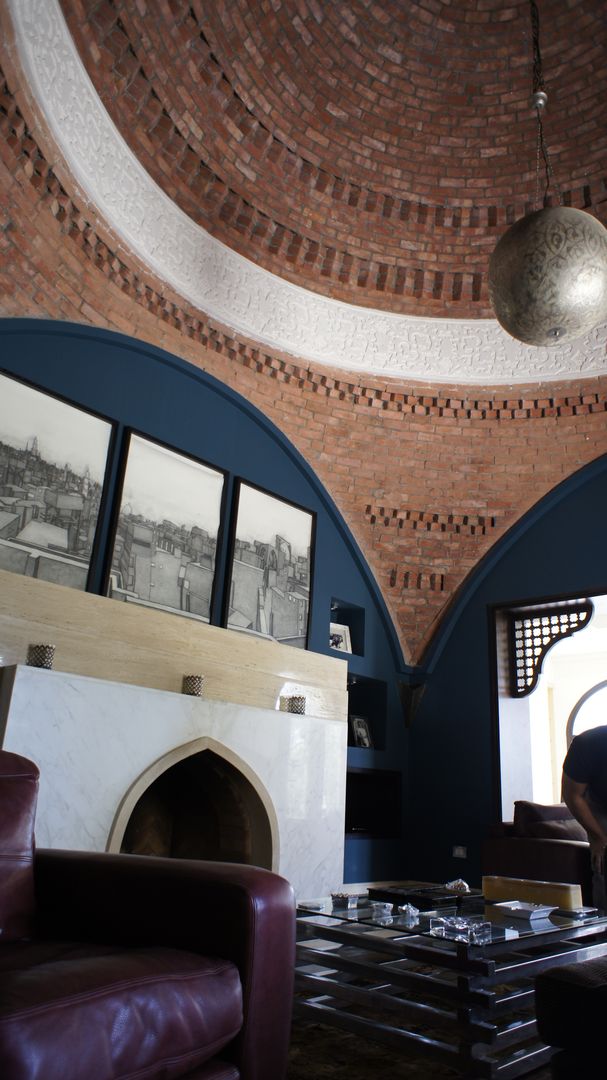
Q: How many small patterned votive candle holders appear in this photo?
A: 3